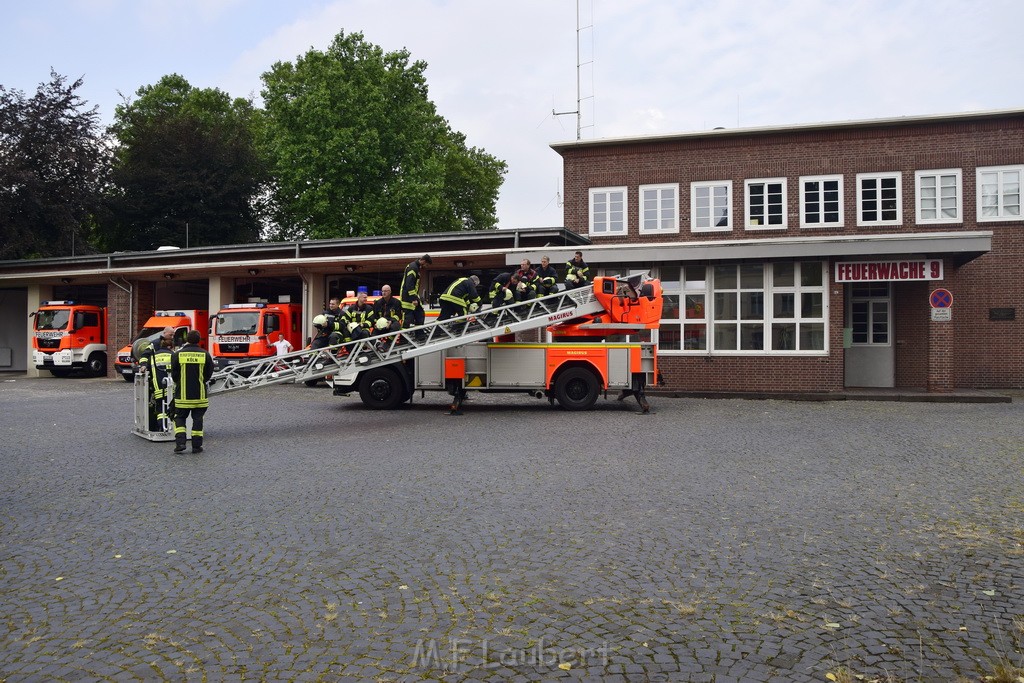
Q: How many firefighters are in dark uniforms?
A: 12